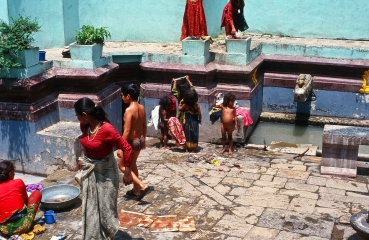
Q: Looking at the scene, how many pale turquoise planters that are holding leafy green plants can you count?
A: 2